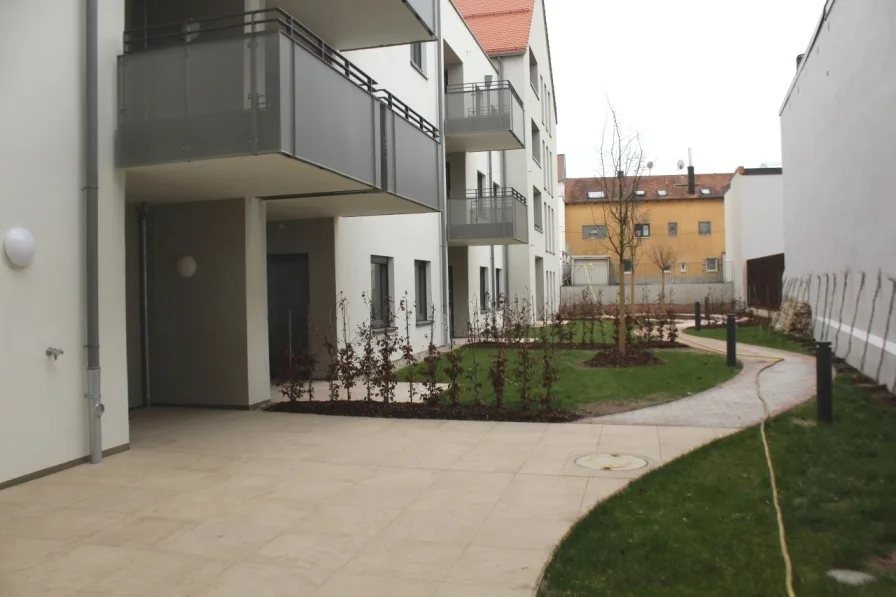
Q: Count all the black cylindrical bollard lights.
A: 3